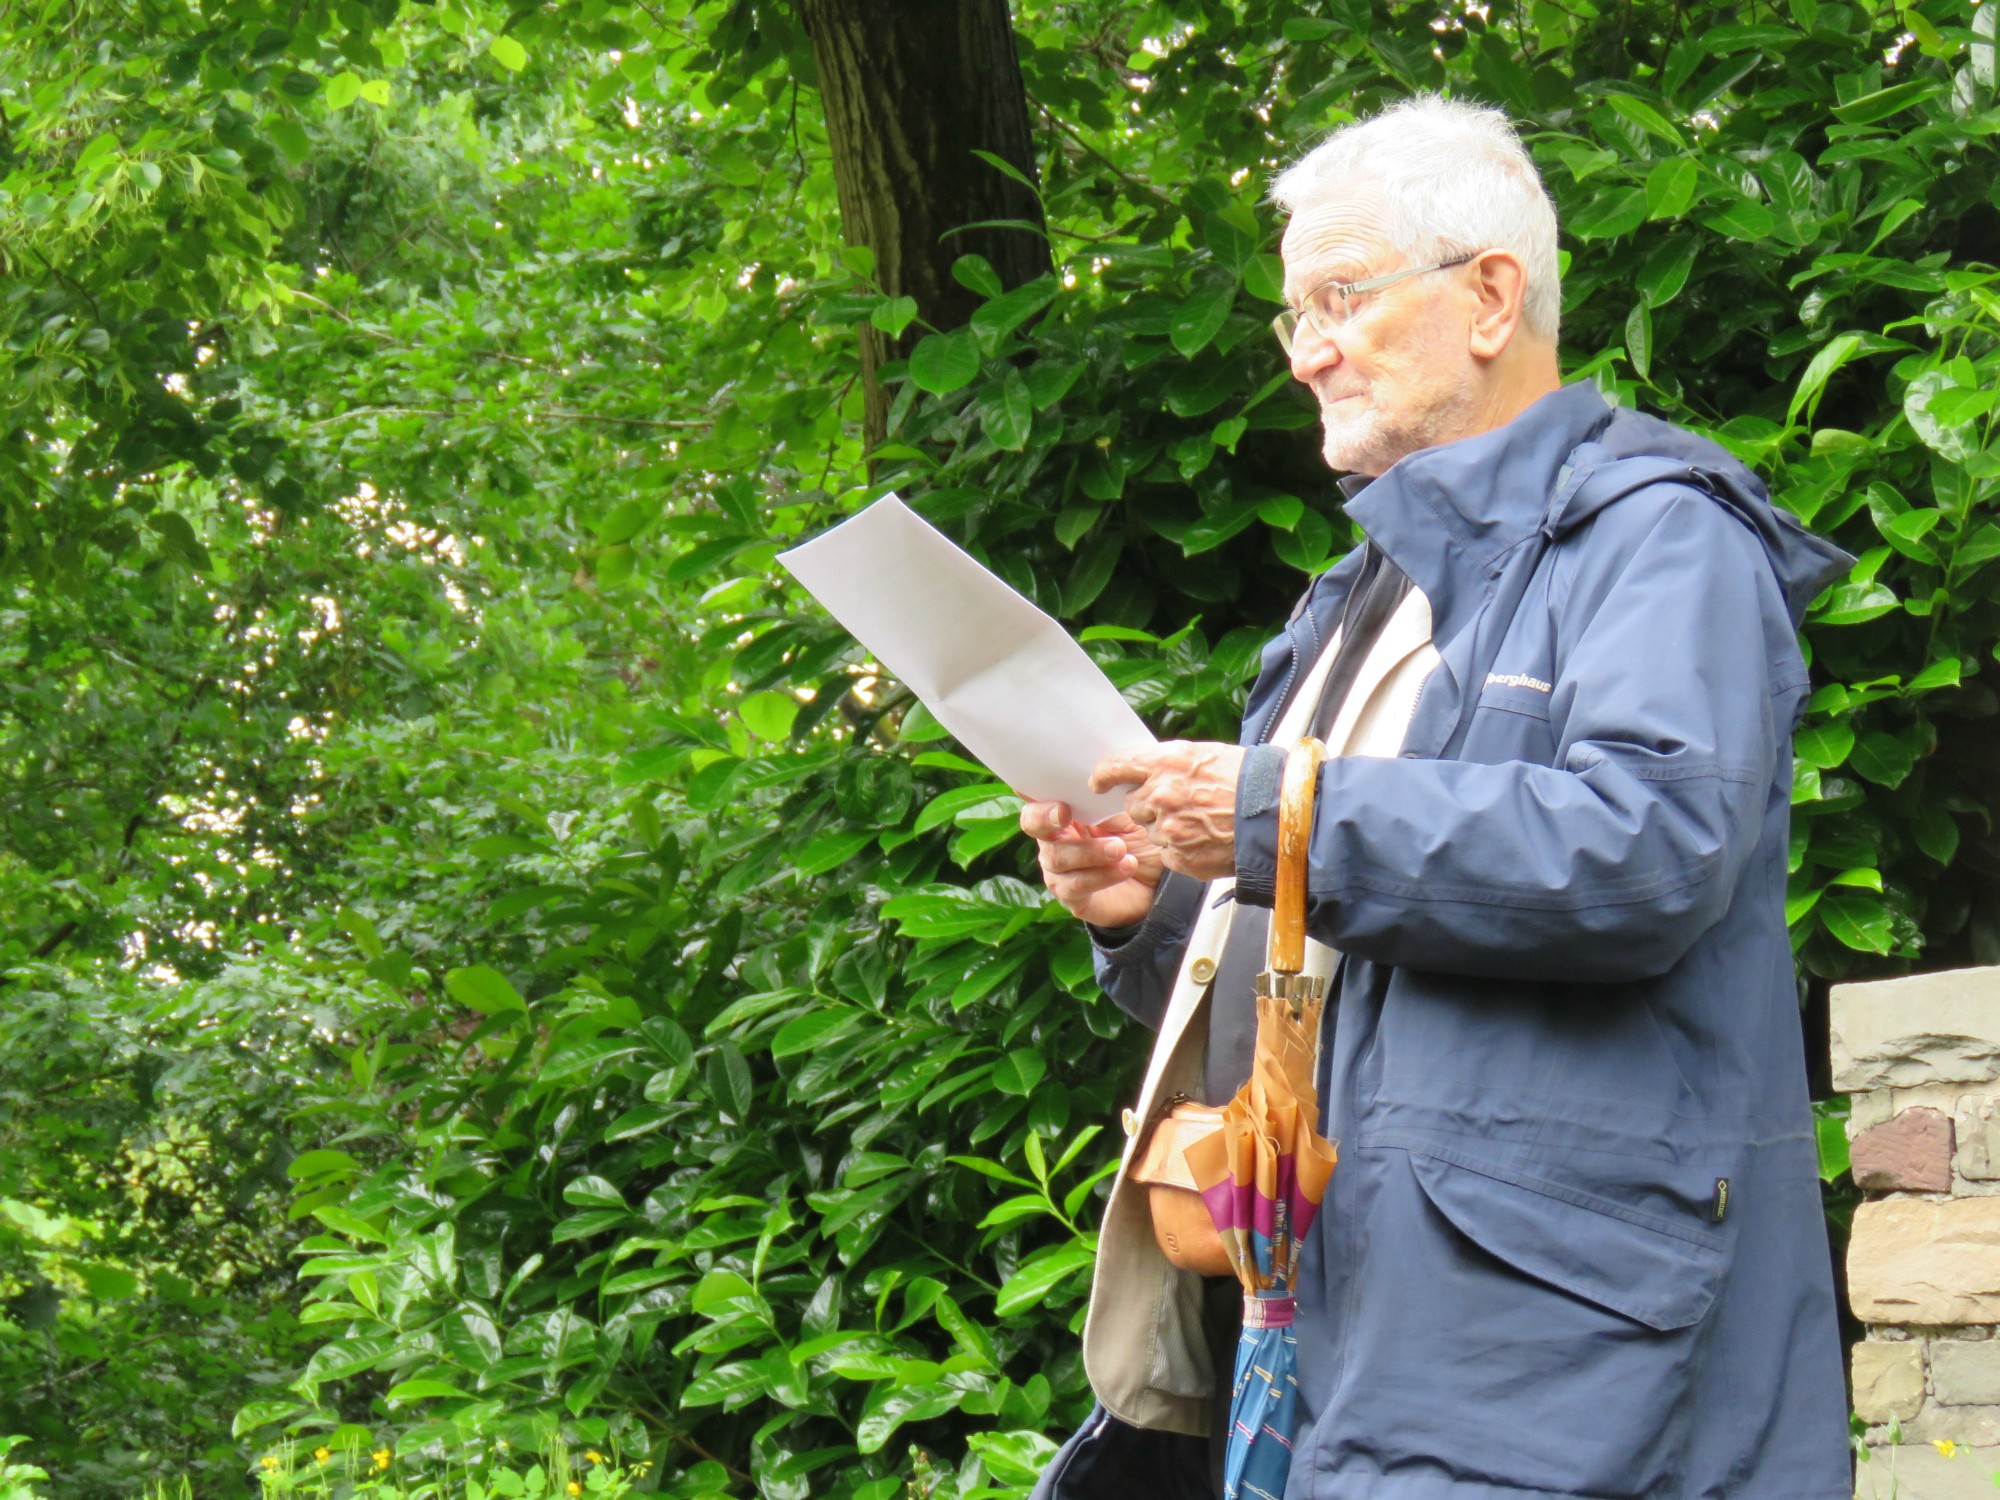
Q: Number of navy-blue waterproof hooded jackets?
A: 1